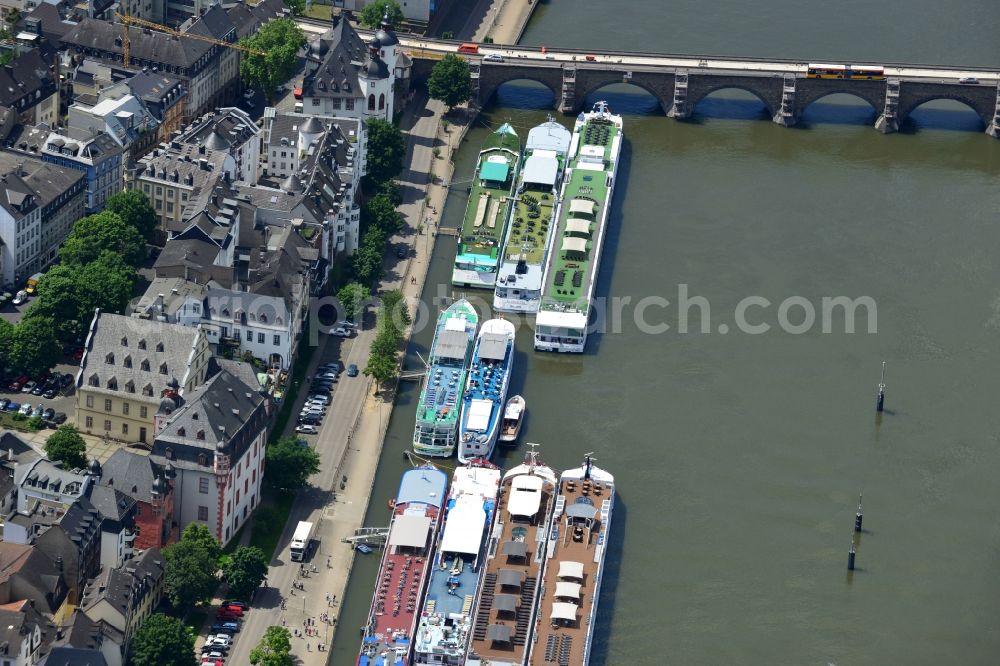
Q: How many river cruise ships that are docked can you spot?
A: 9